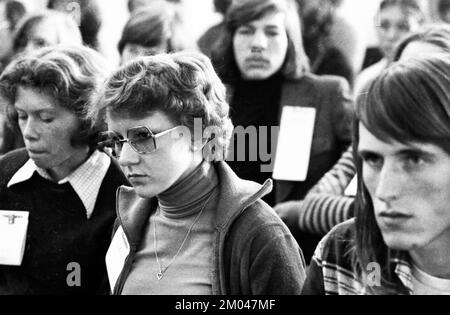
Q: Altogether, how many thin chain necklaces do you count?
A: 1